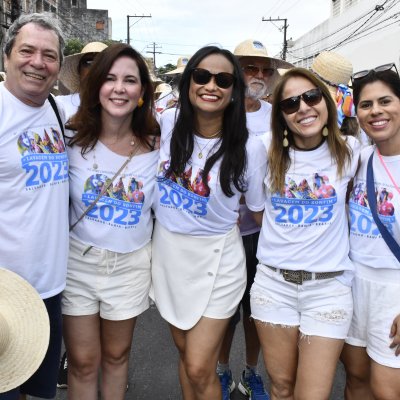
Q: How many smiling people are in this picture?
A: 5